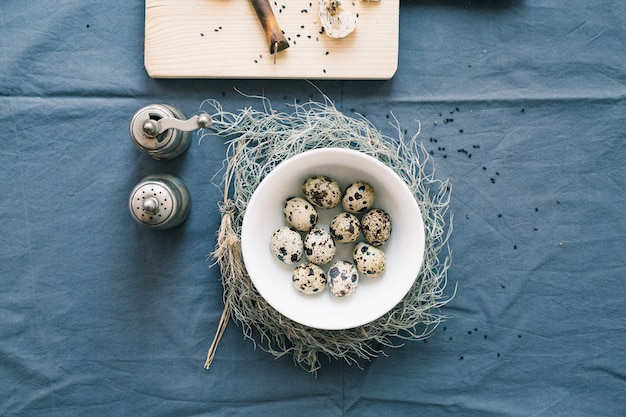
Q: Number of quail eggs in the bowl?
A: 10